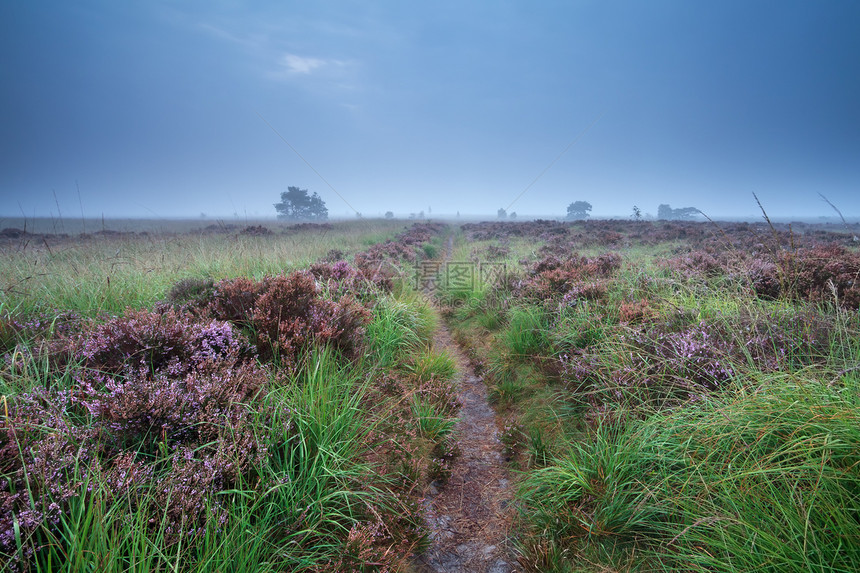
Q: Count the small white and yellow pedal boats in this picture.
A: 0